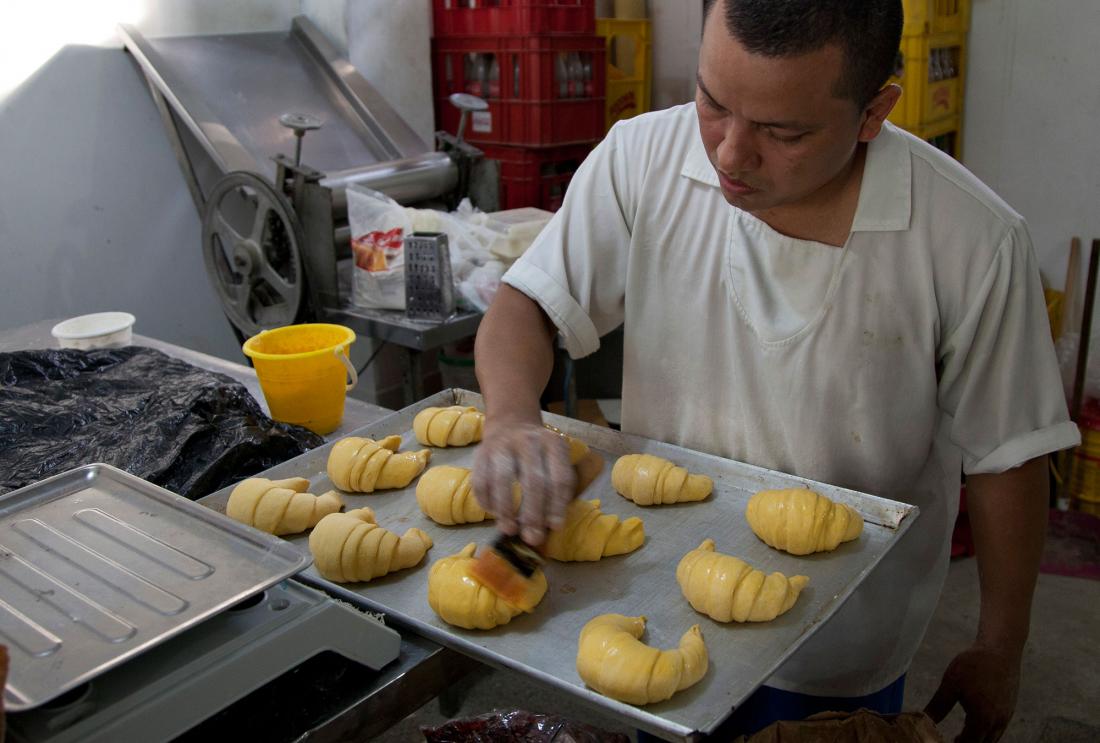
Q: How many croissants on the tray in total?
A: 12